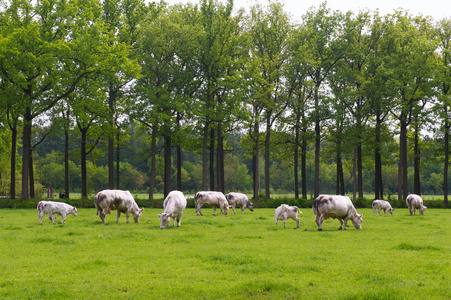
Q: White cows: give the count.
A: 9